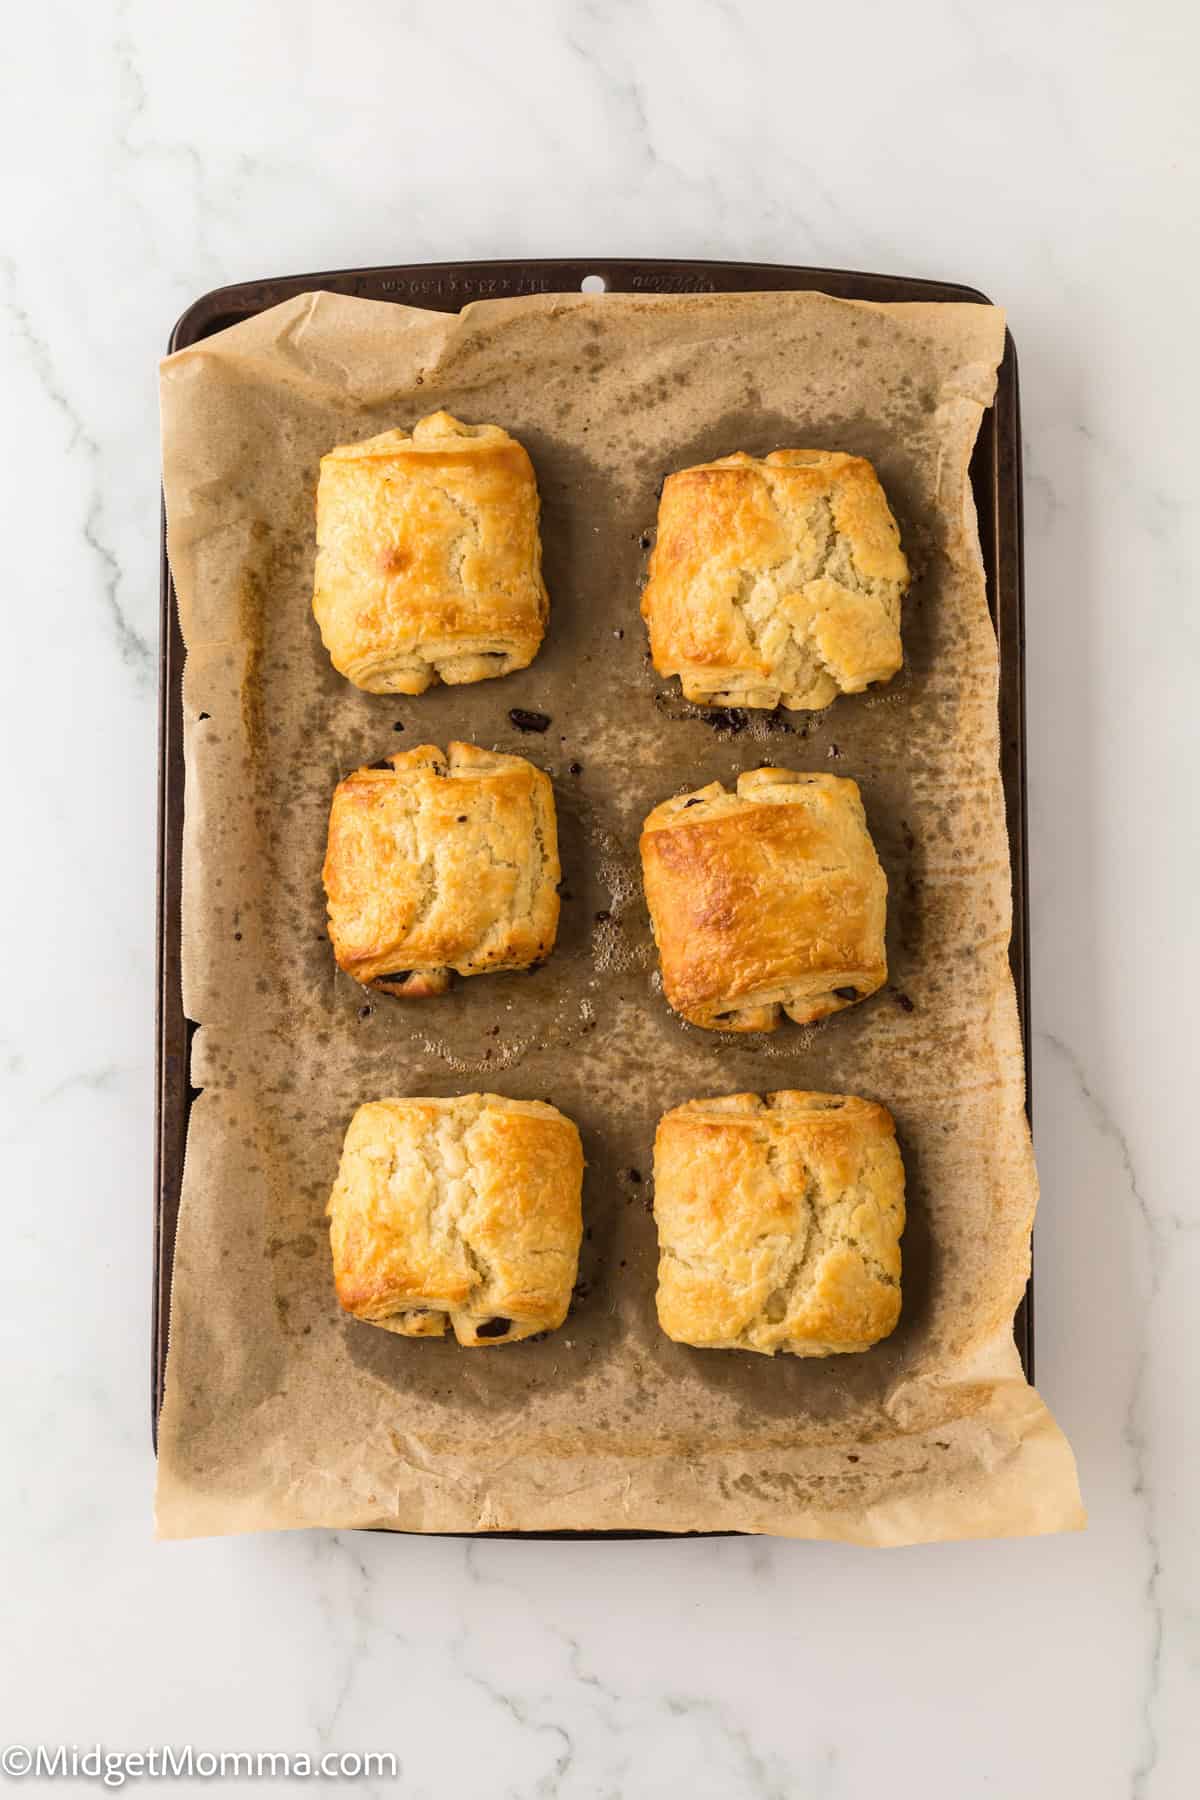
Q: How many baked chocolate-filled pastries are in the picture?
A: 6